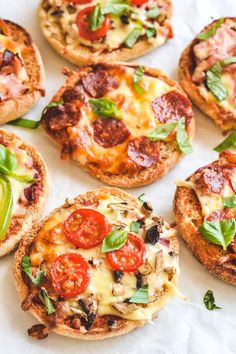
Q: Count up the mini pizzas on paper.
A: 7